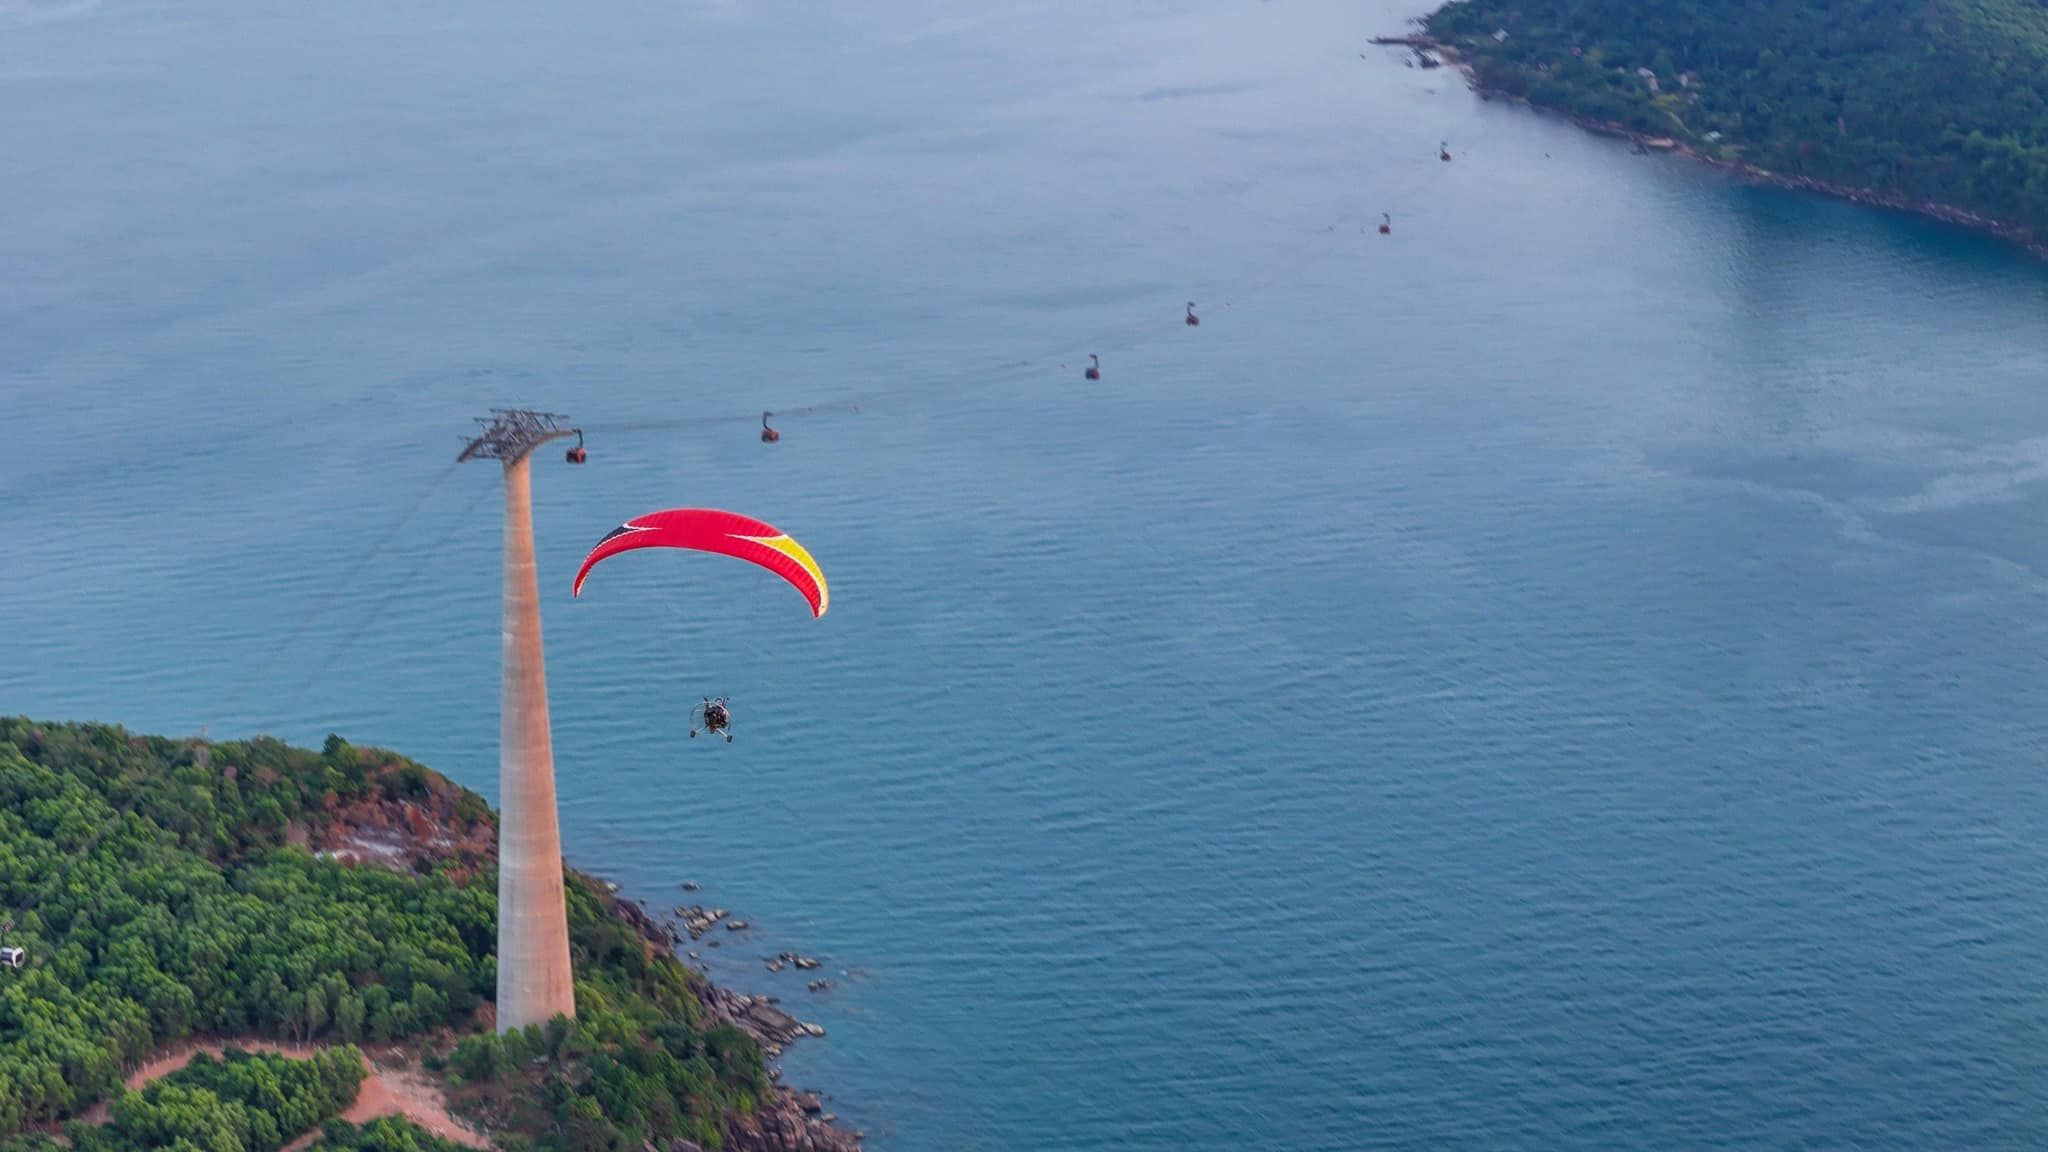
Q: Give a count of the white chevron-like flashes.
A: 2